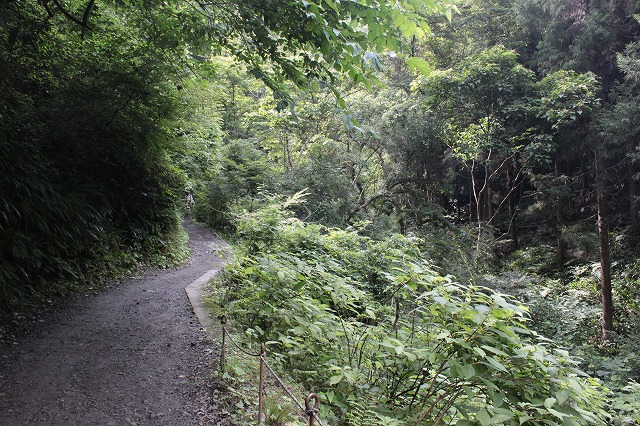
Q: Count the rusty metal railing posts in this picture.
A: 3